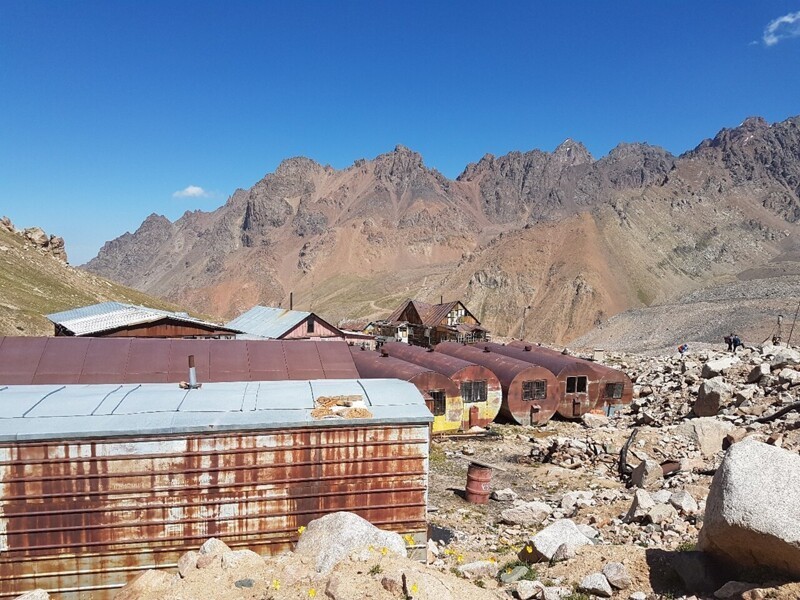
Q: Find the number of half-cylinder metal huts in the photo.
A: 5